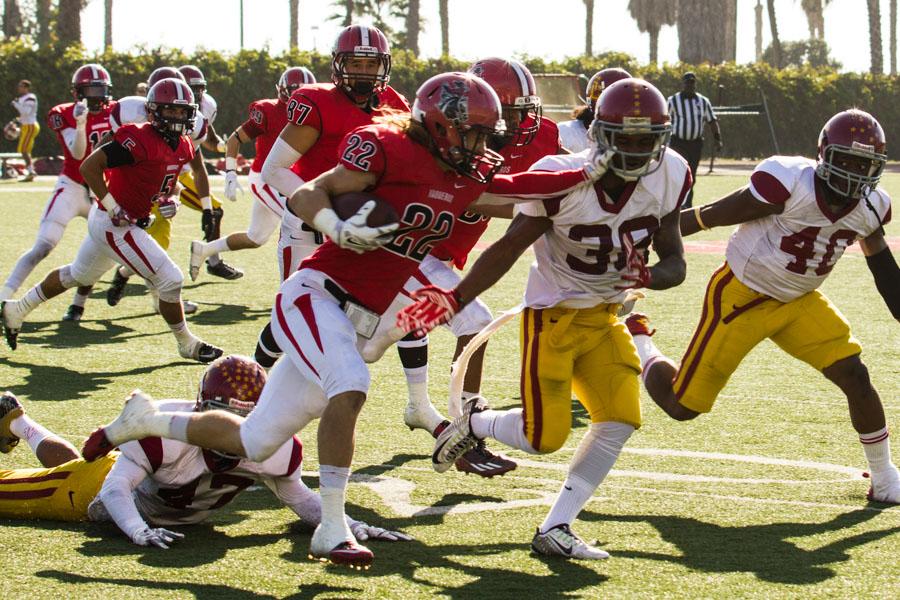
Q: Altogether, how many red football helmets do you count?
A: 12